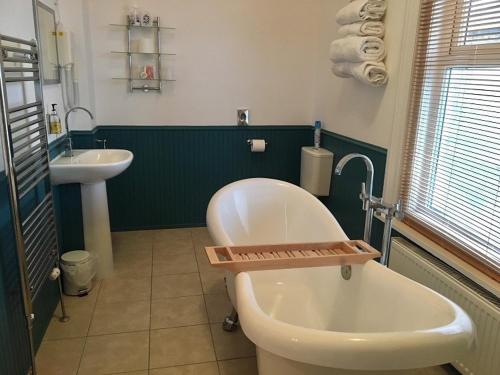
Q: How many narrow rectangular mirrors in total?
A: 1